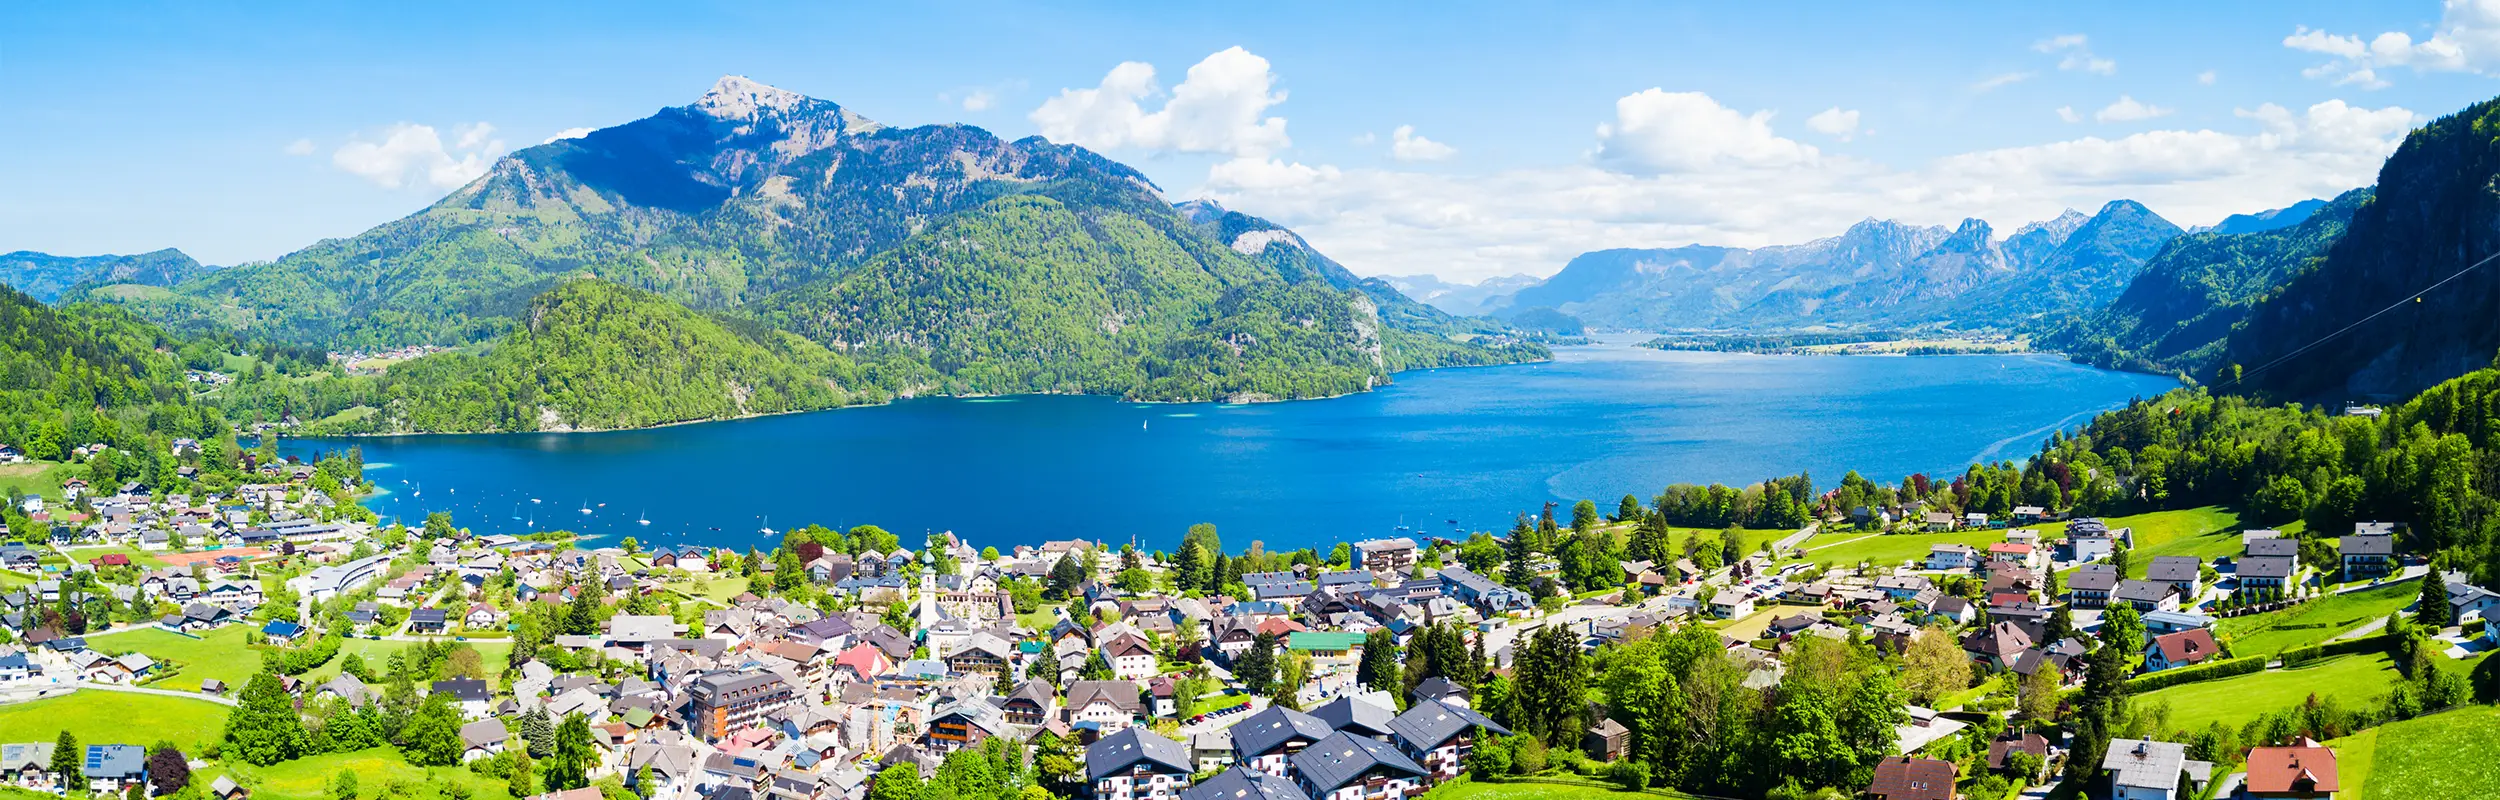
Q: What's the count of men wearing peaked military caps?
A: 0